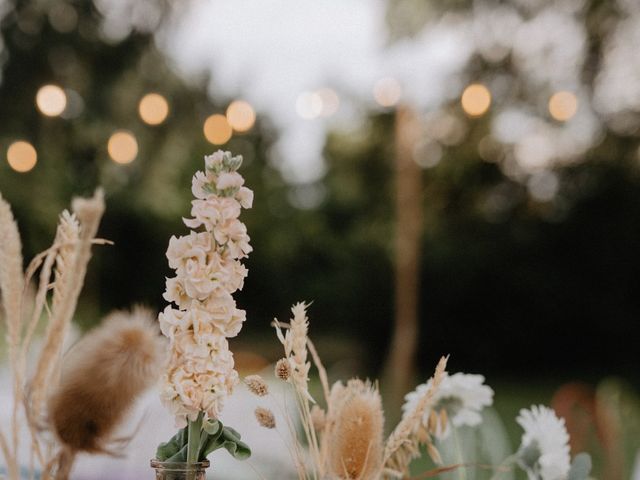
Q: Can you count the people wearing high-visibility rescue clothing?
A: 0